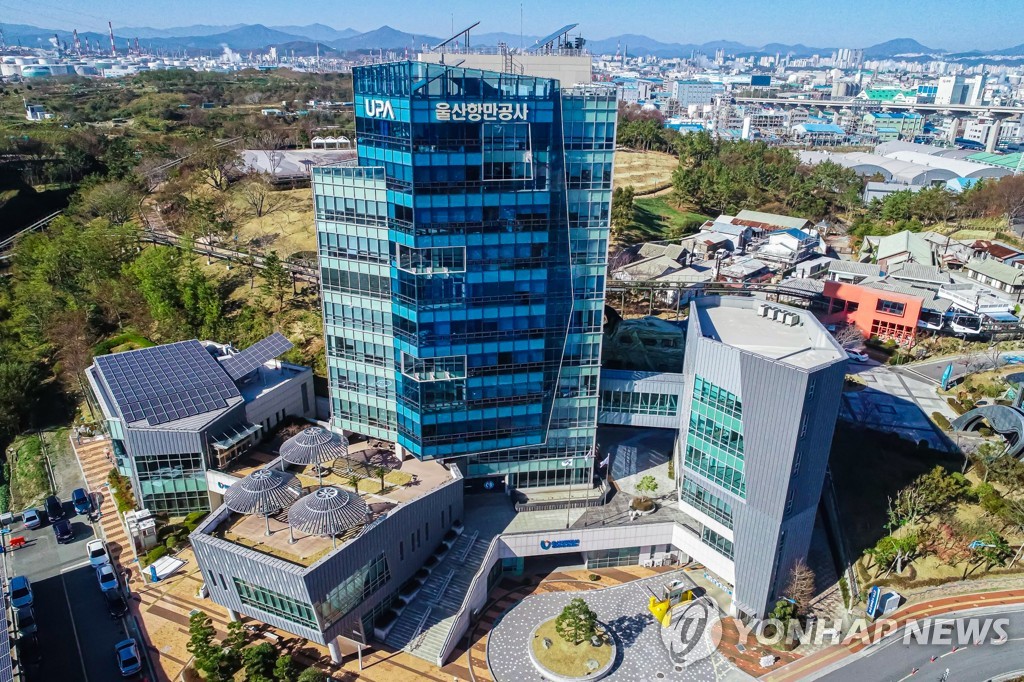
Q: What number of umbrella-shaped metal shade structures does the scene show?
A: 3